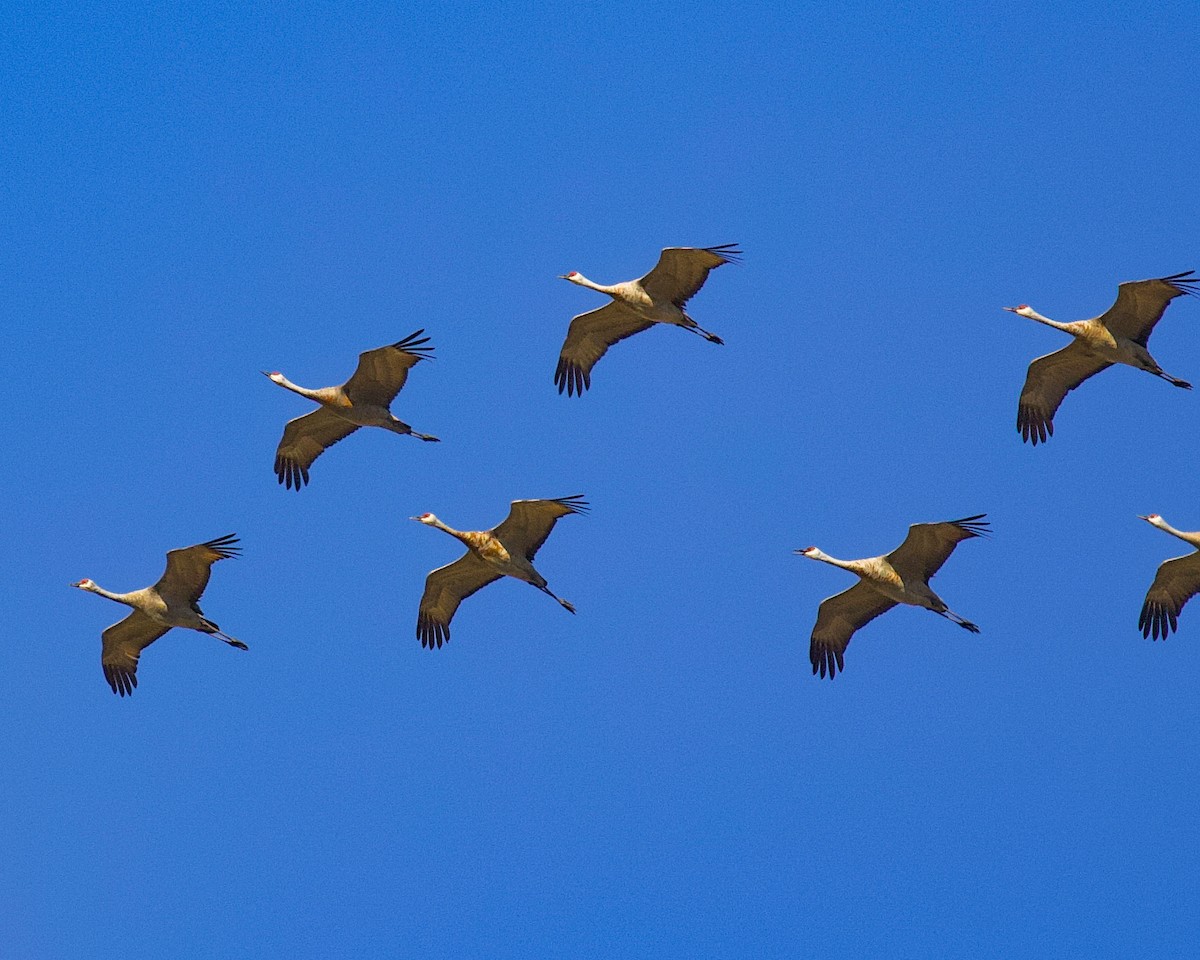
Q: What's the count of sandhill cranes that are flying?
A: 7